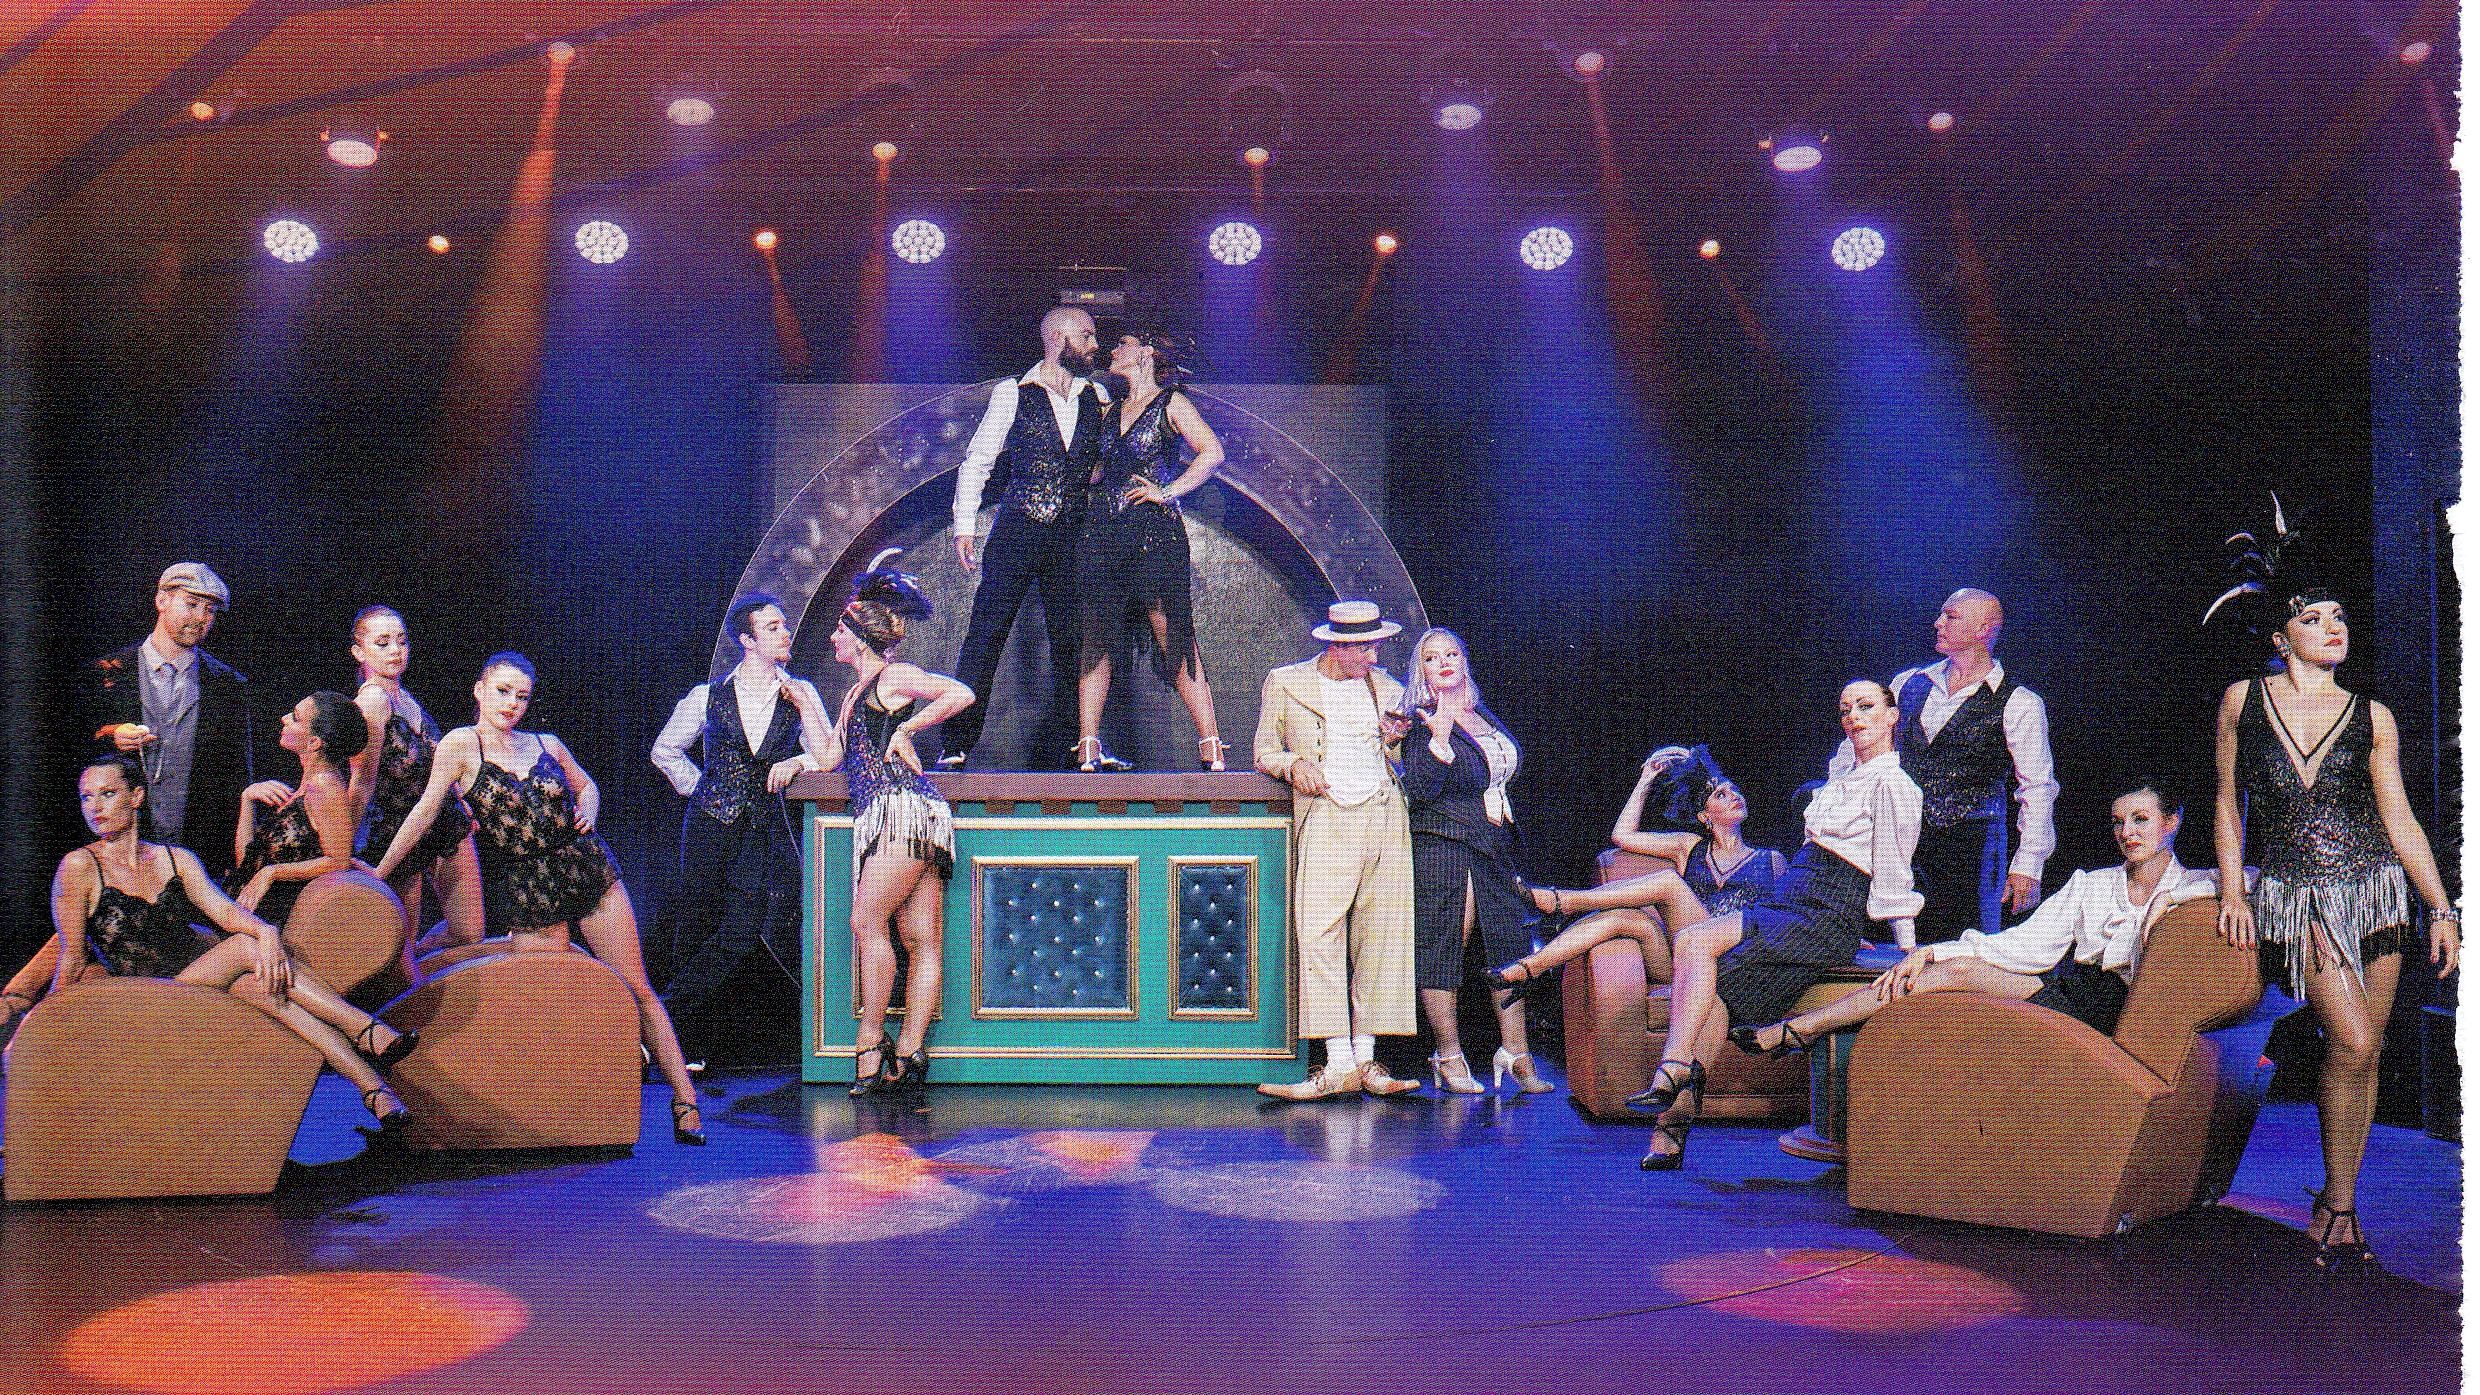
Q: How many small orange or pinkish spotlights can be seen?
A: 11